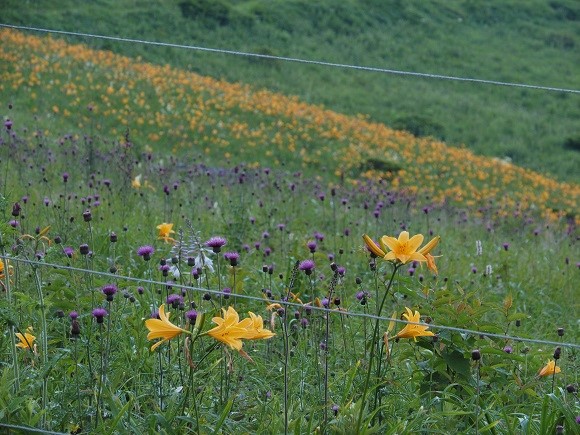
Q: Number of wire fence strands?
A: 3